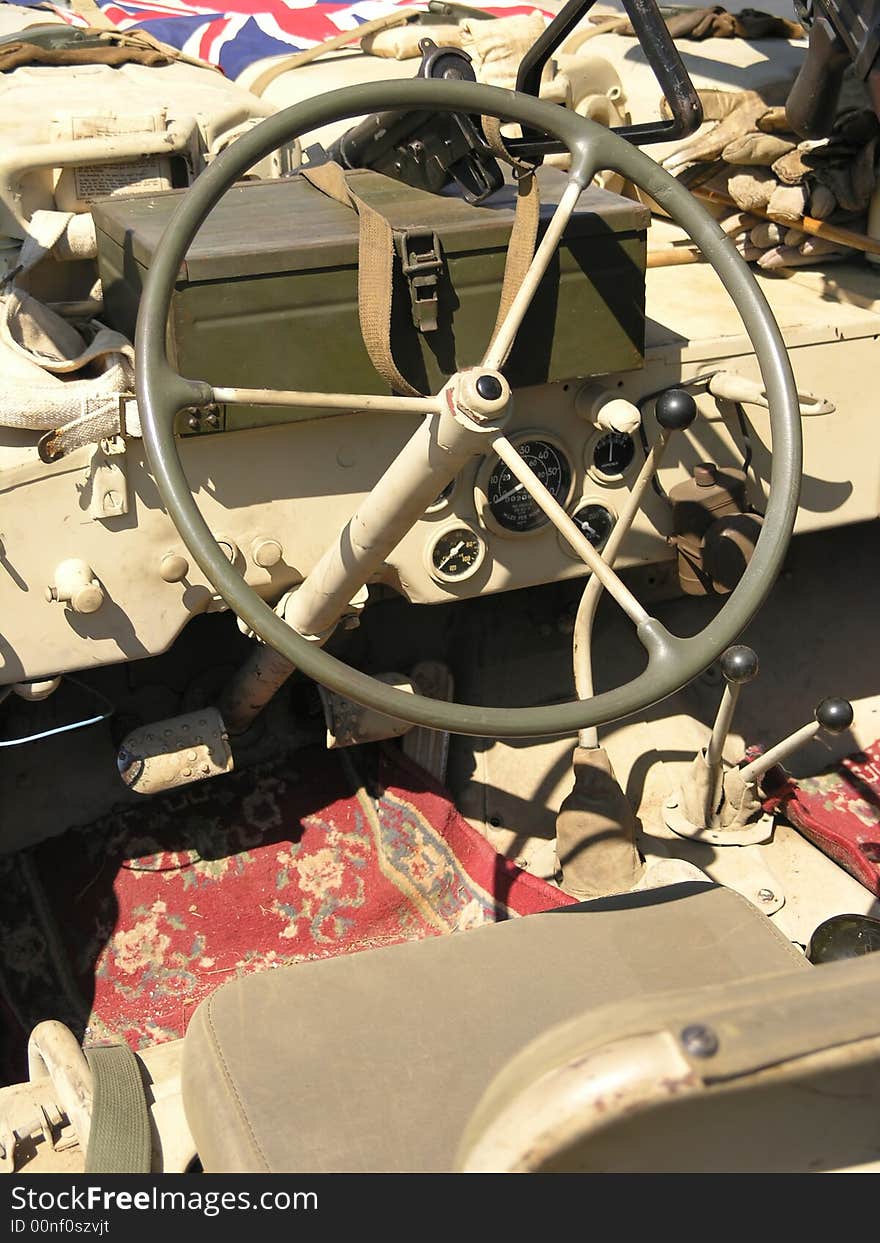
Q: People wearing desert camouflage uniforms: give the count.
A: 0